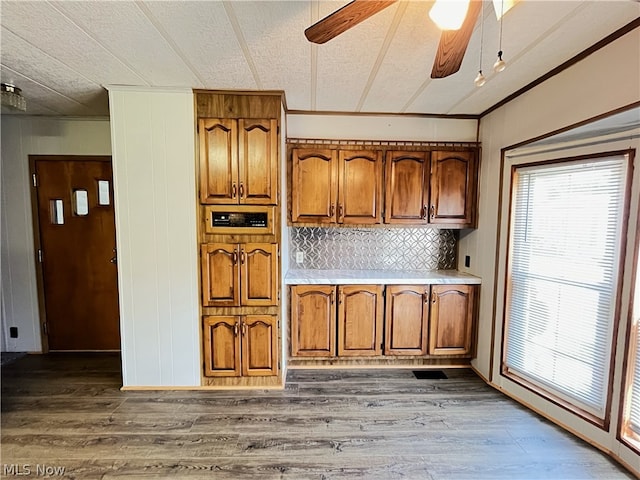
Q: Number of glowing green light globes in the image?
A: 0